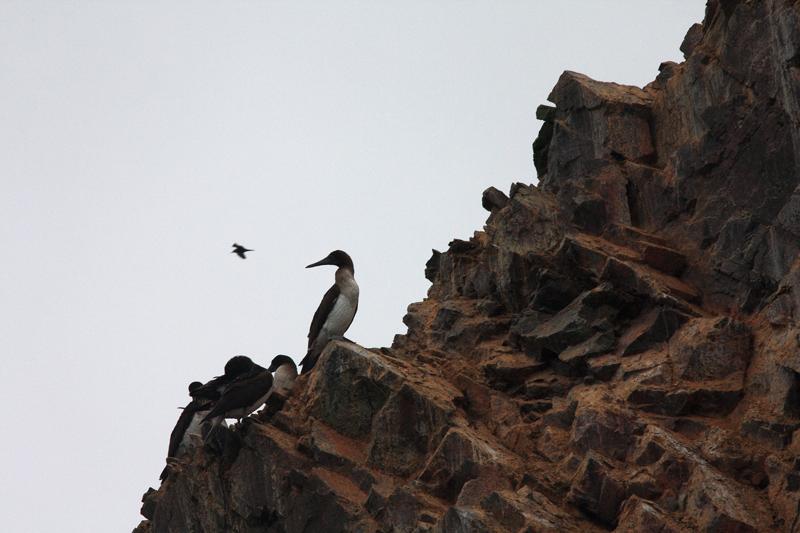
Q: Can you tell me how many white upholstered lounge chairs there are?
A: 0